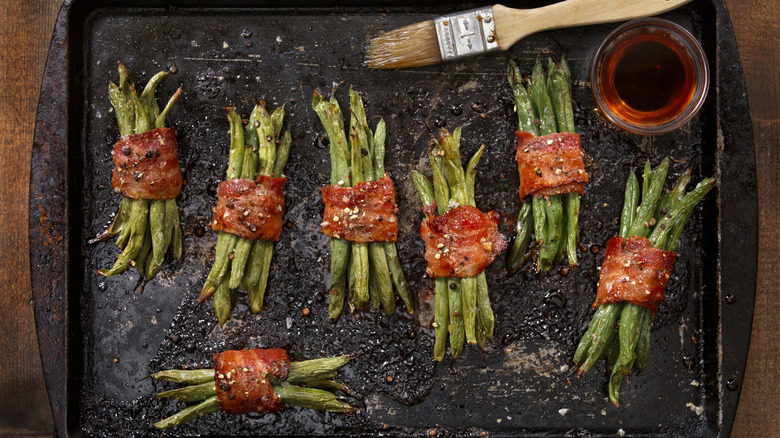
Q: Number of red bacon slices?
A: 7